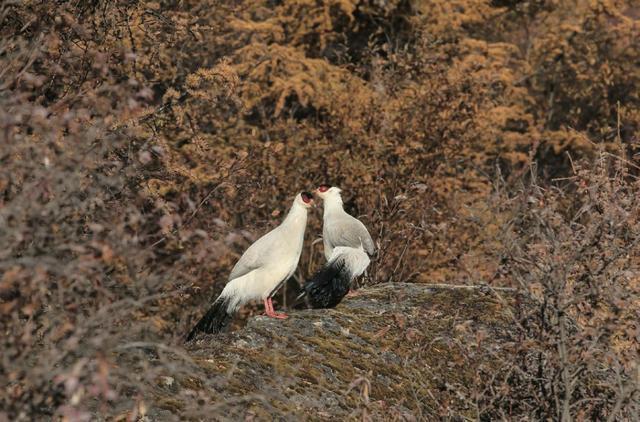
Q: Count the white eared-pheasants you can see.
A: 2